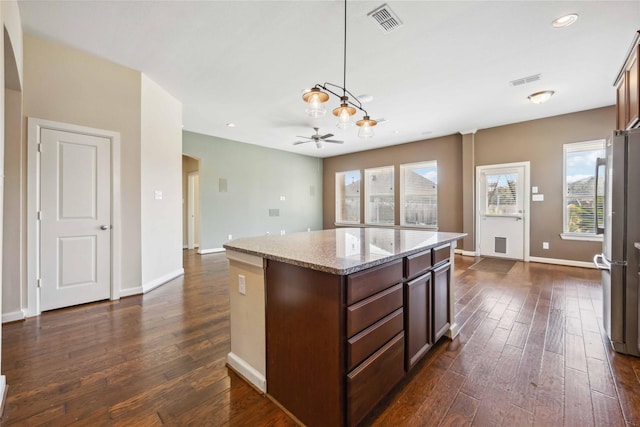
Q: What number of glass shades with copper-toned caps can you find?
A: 3